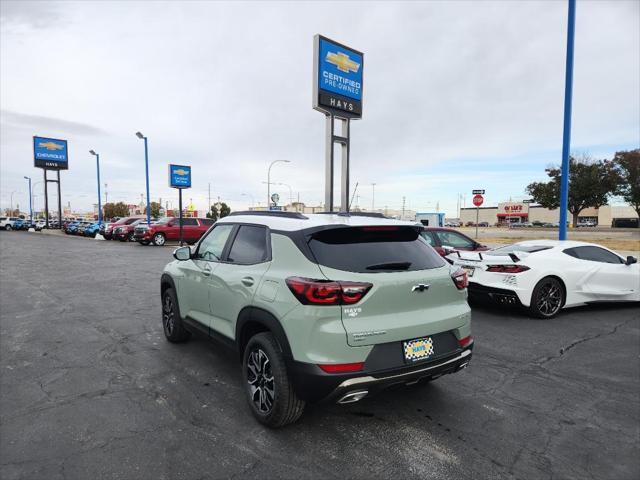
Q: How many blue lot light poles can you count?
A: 4